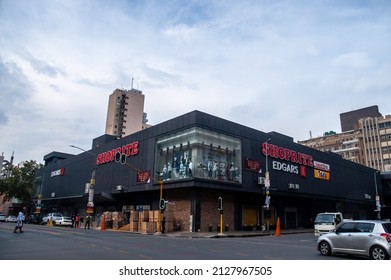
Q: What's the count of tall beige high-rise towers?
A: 1